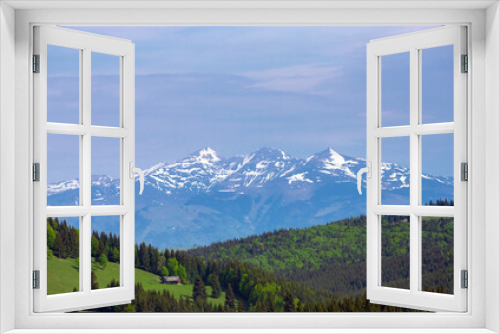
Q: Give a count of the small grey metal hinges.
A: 6